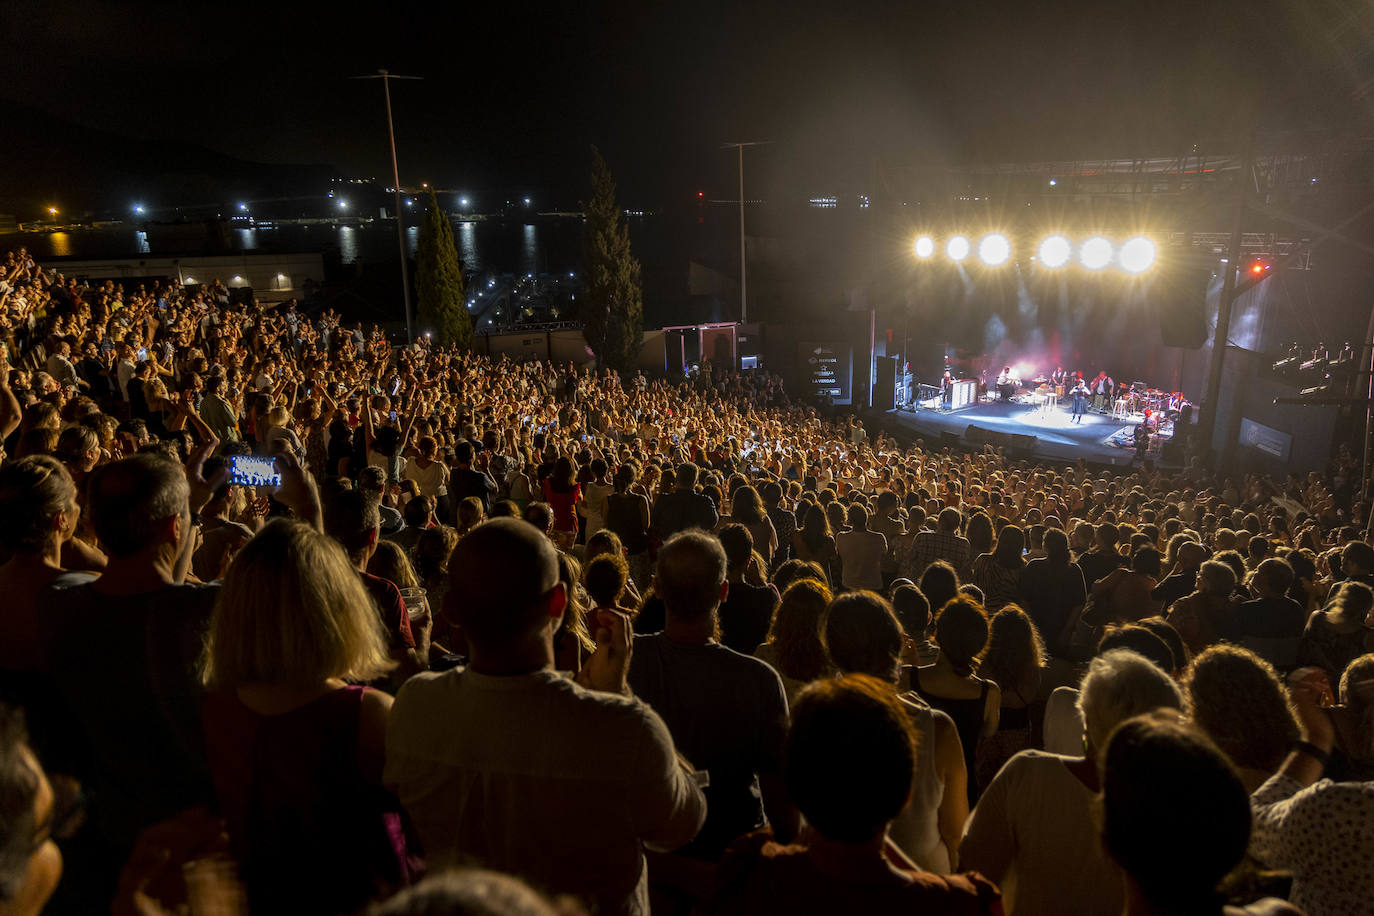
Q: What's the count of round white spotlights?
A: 6